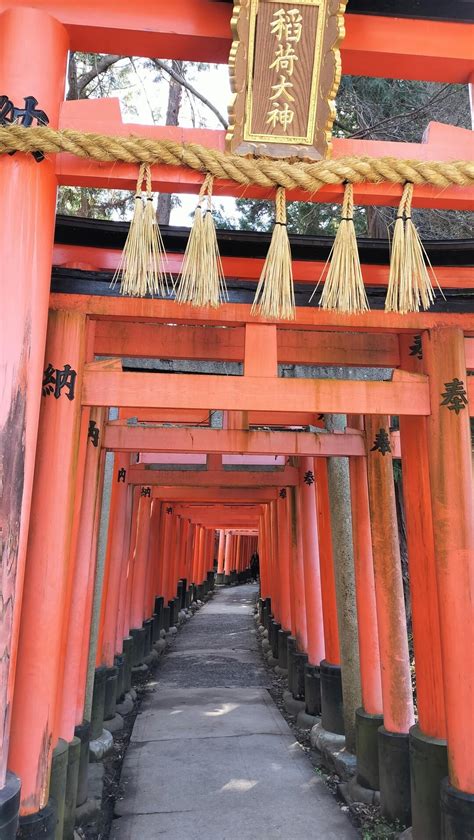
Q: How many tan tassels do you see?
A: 5